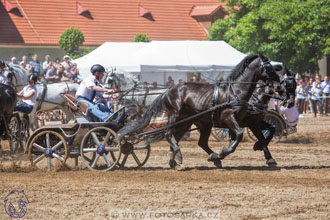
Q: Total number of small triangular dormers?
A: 3